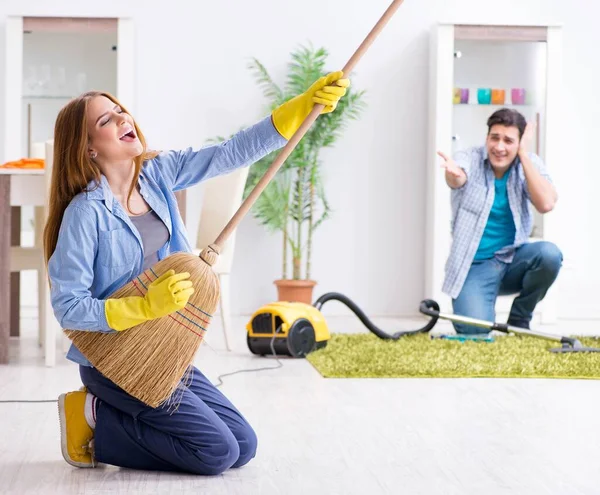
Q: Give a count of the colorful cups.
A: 5